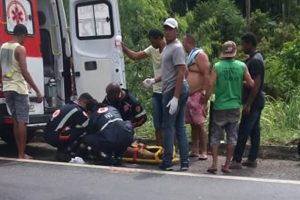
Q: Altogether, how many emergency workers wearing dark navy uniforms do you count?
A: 3